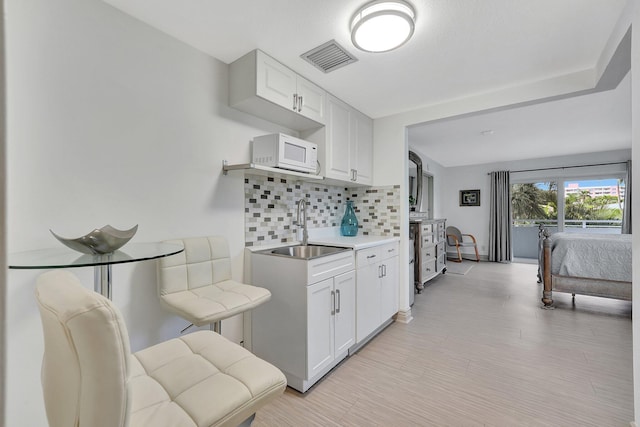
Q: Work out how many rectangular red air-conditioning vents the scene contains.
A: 0